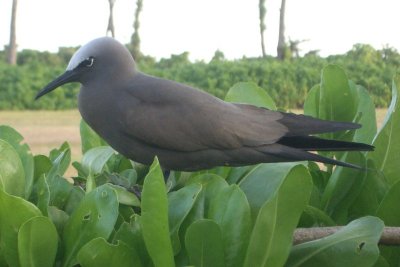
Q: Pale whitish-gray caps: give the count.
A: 1